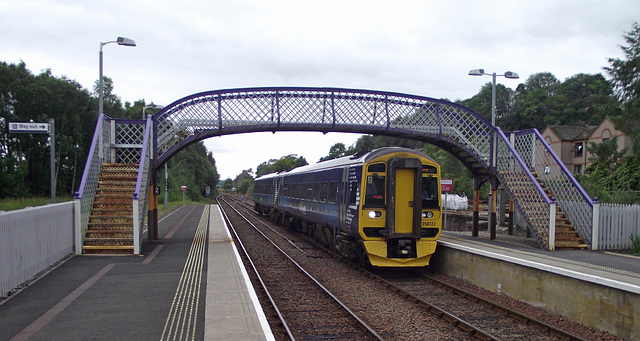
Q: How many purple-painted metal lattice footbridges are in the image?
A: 1